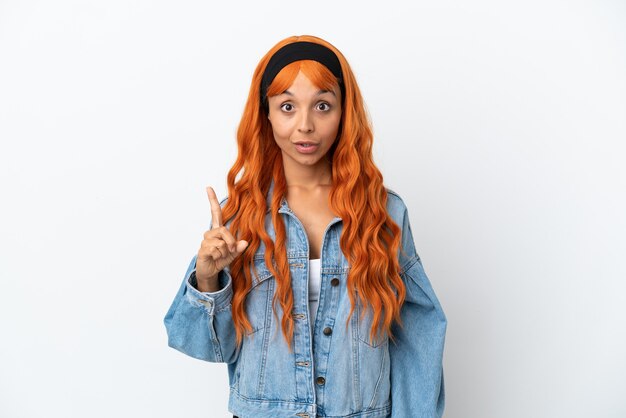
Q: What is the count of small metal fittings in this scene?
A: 3